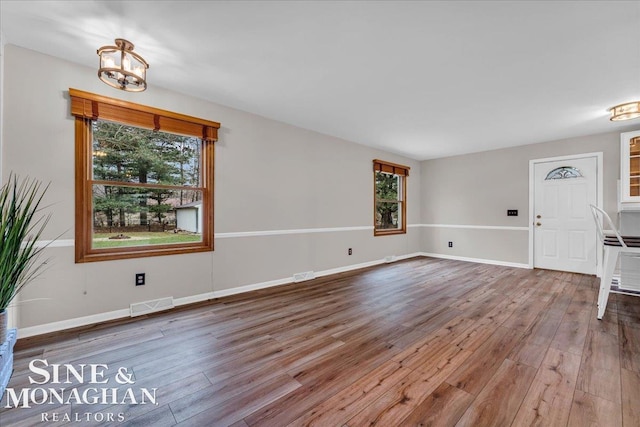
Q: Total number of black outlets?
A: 3